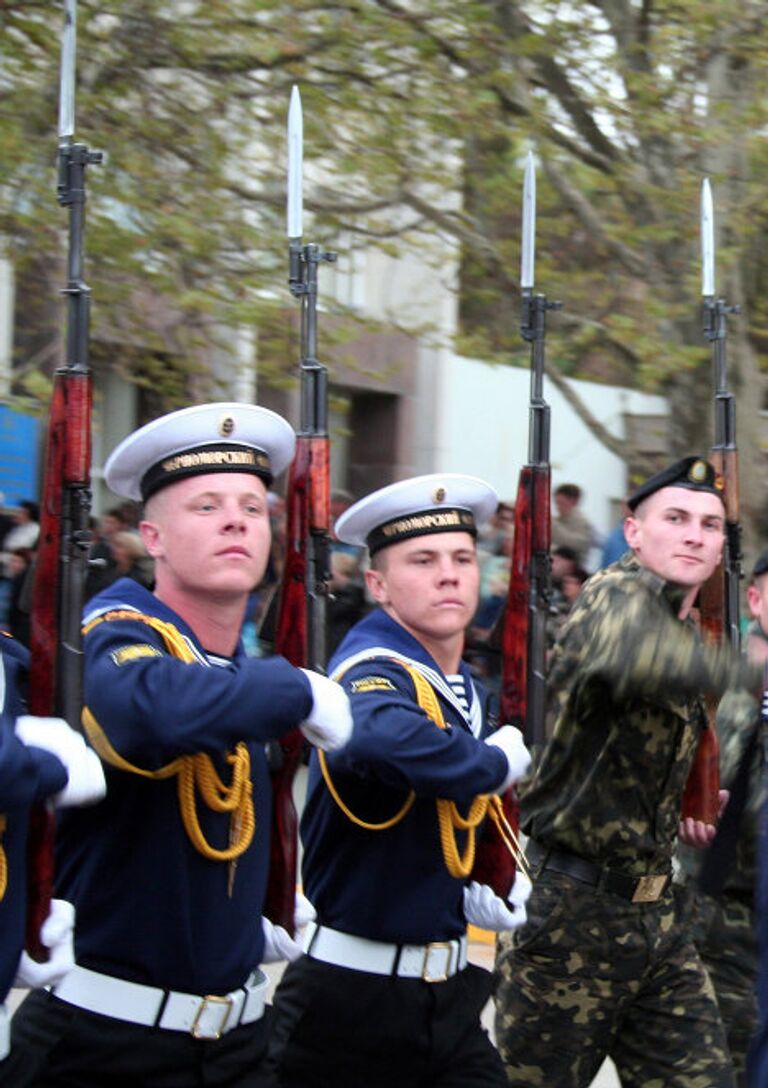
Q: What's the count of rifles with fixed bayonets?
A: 4